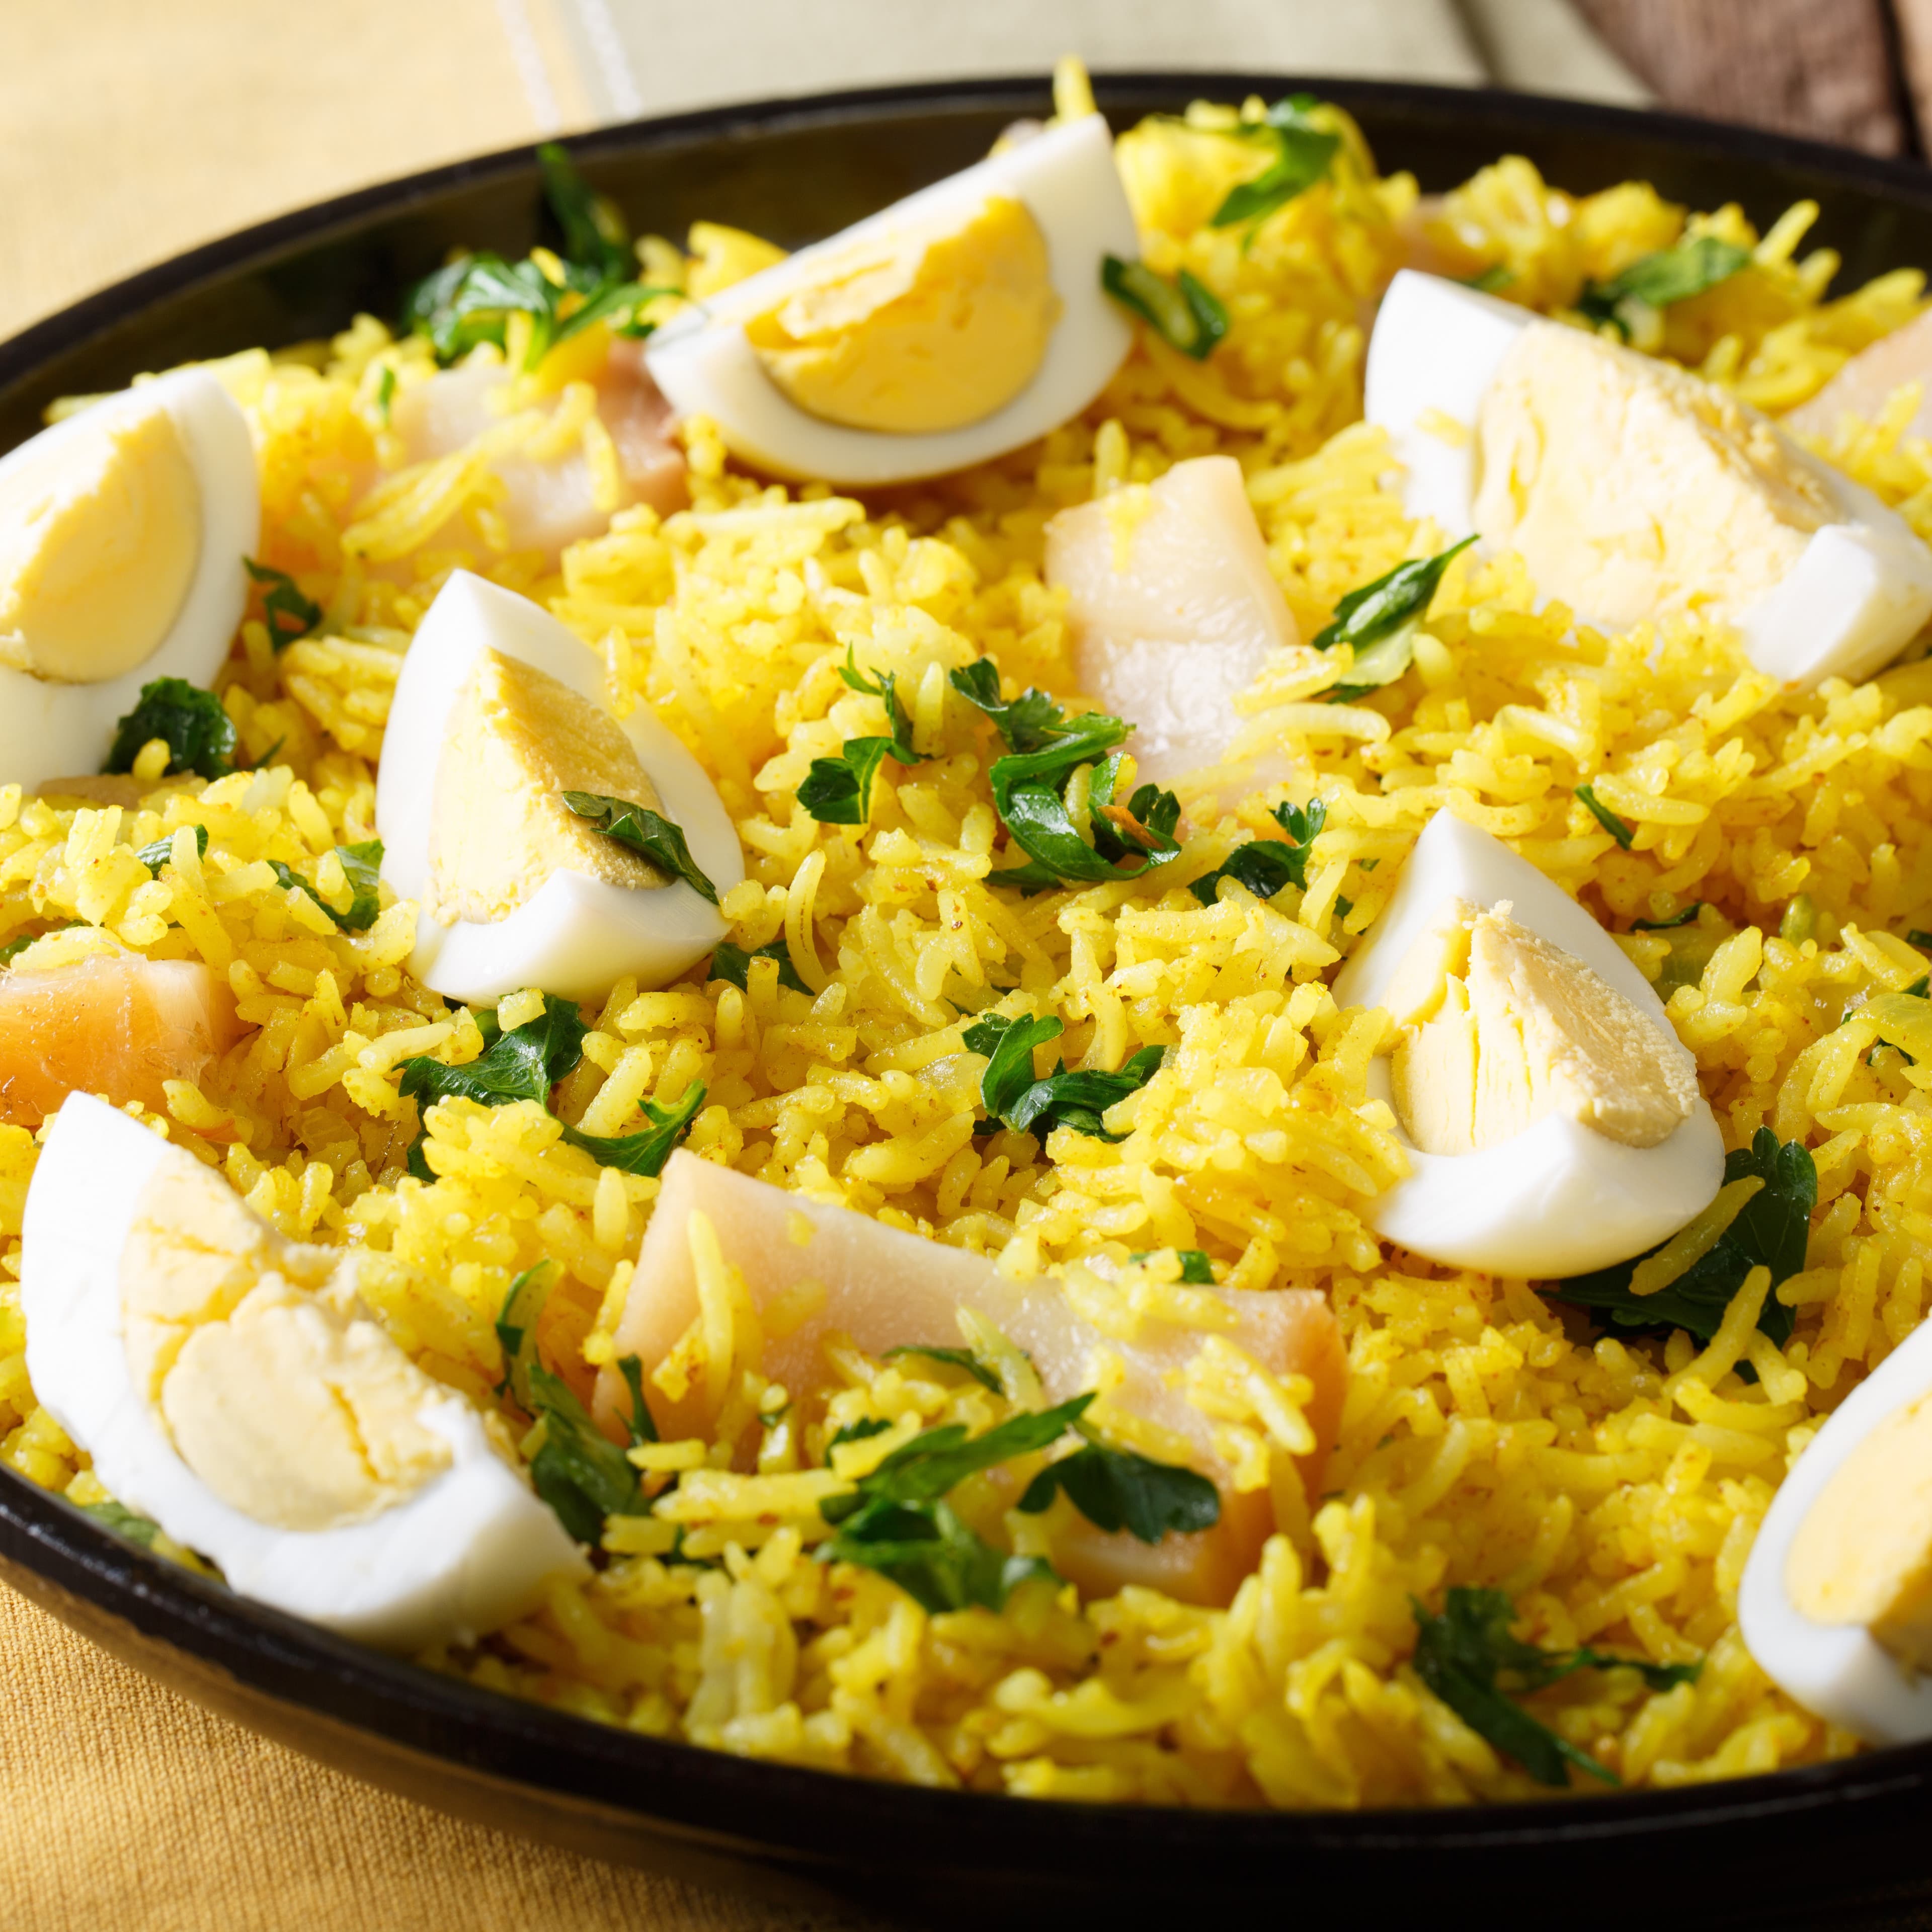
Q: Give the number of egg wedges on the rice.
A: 7